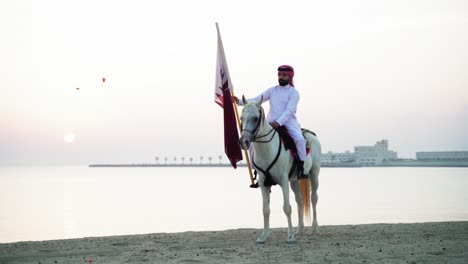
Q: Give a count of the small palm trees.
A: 8